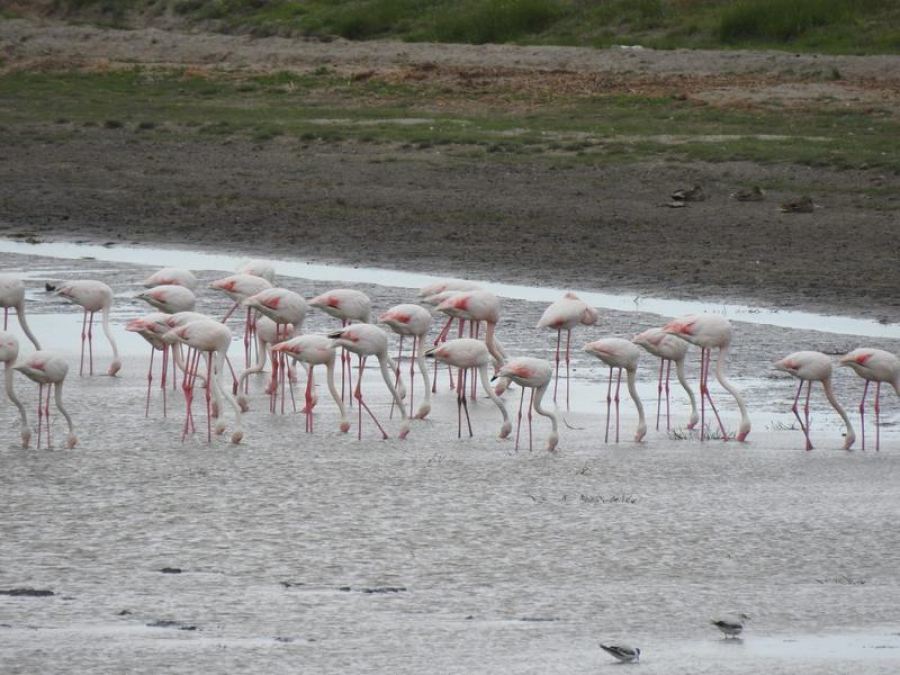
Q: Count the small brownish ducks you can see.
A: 3